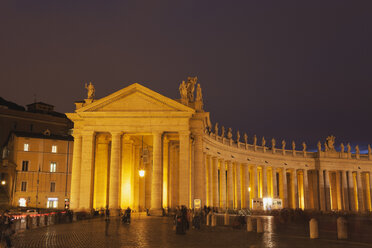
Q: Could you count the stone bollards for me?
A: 7